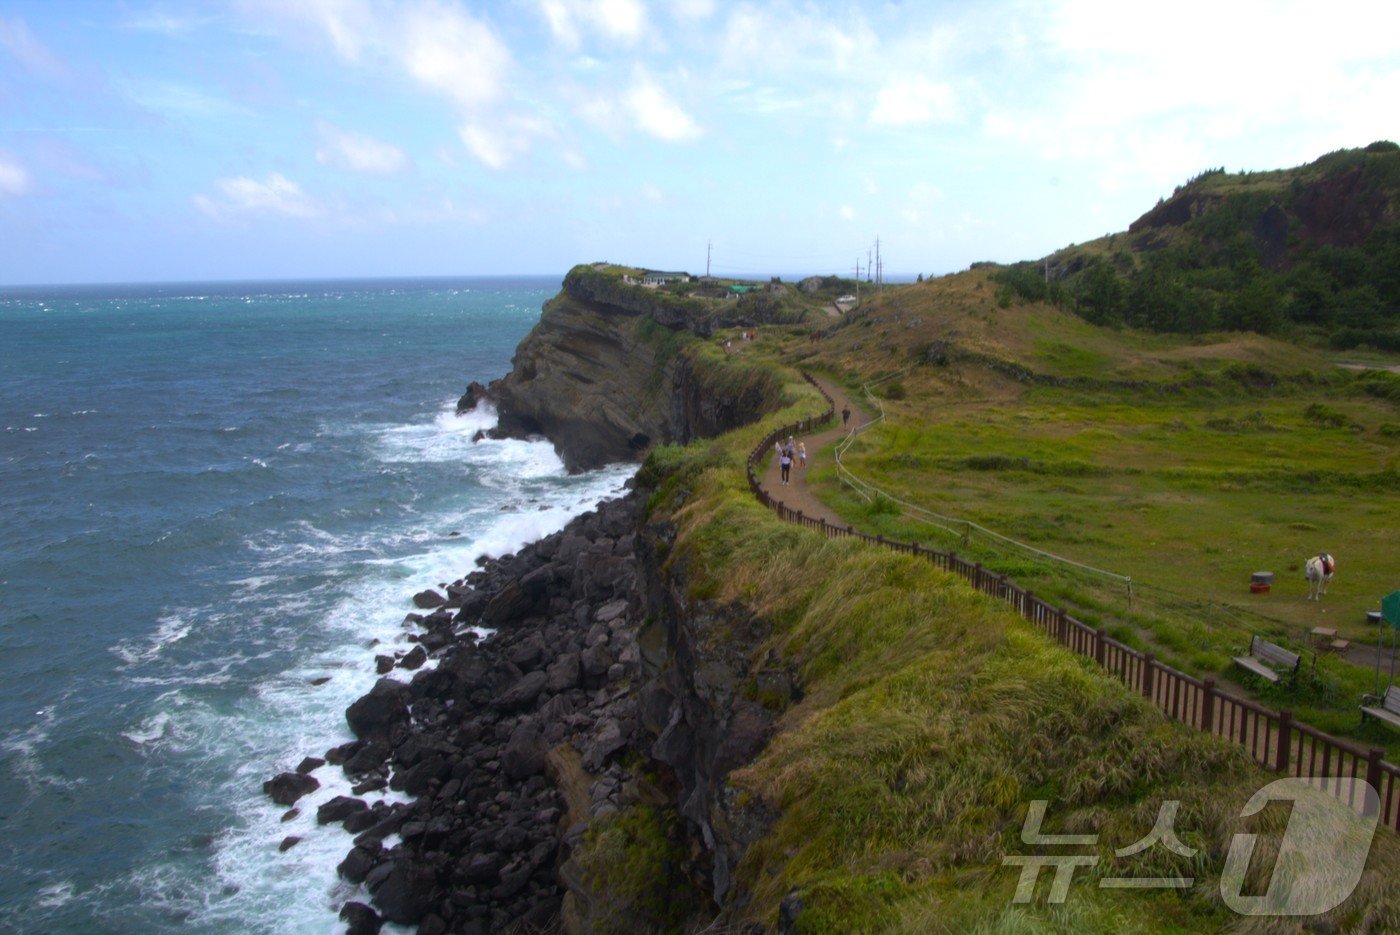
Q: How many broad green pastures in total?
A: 1